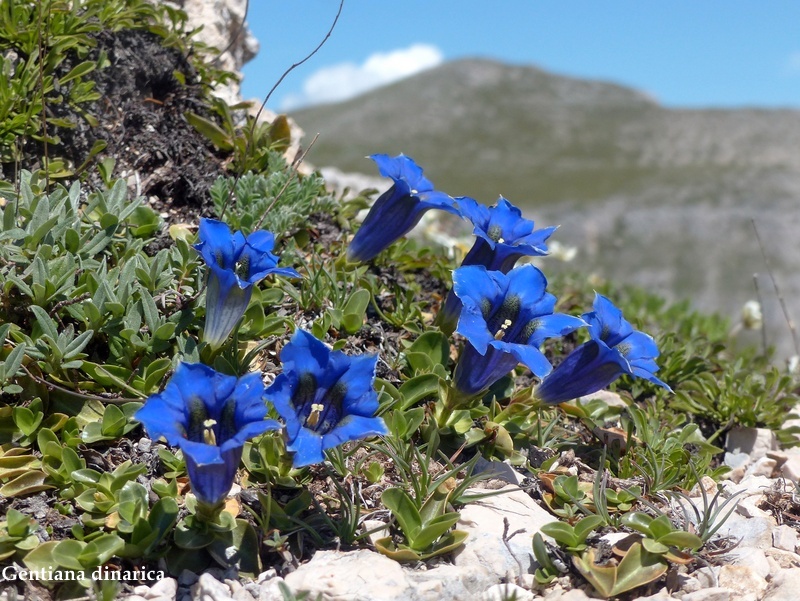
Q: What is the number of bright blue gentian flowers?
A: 7